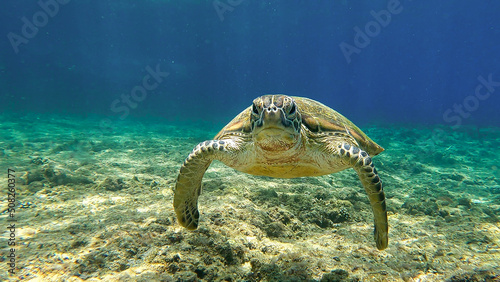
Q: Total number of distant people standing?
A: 0